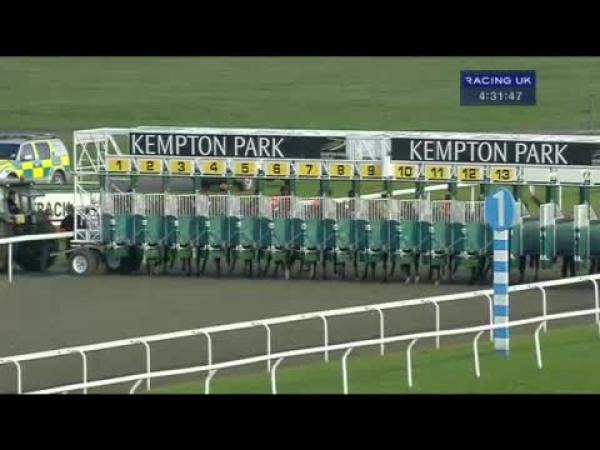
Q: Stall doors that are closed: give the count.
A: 13